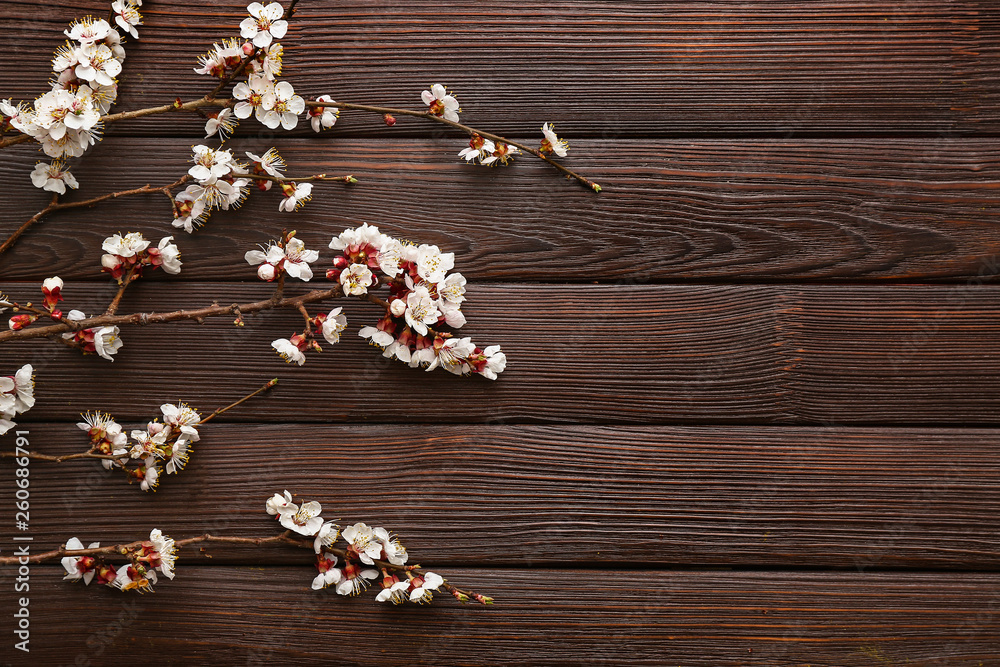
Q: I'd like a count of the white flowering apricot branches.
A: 5